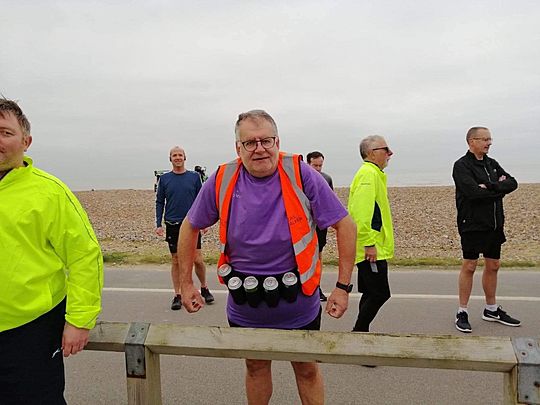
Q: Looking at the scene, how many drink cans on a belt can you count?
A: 5